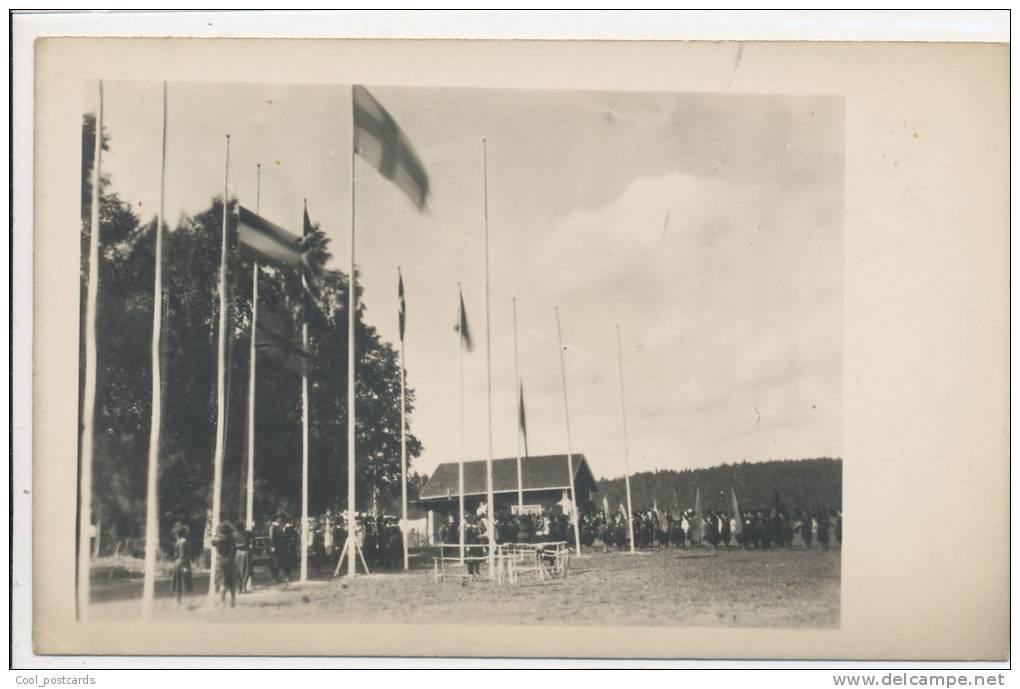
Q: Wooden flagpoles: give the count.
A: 12